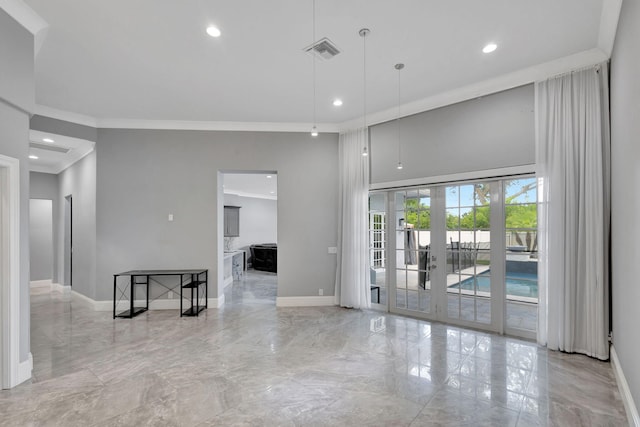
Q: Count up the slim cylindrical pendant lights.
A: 3